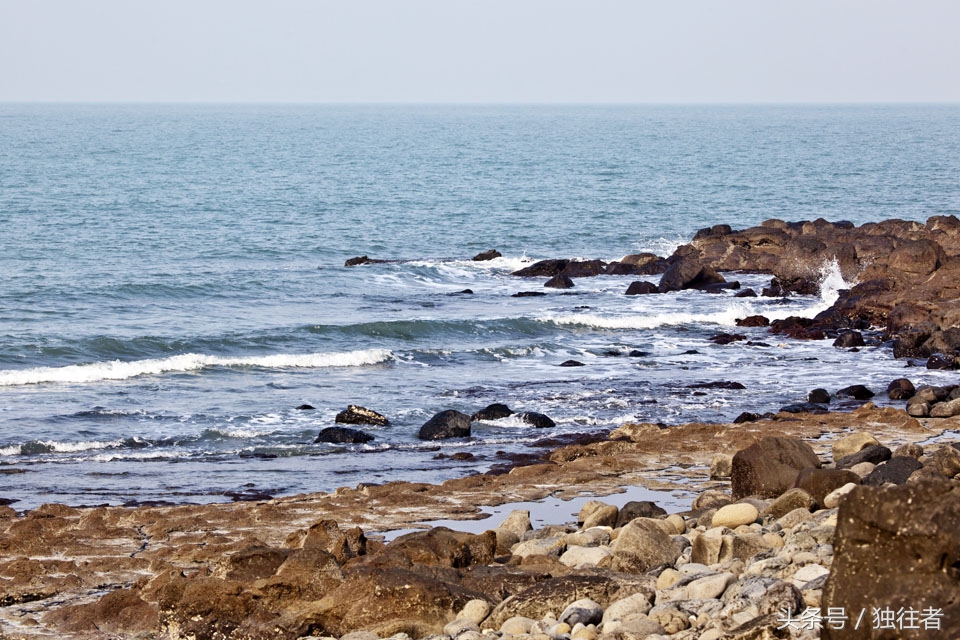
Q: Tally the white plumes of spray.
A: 2